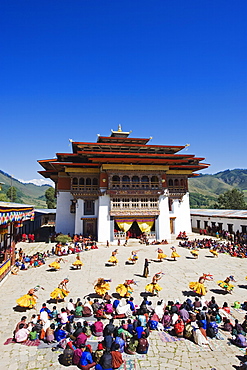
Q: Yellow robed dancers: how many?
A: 15